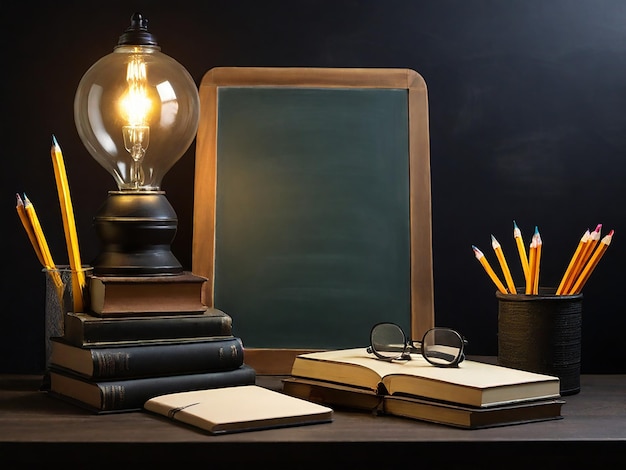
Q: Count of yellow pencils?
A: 11